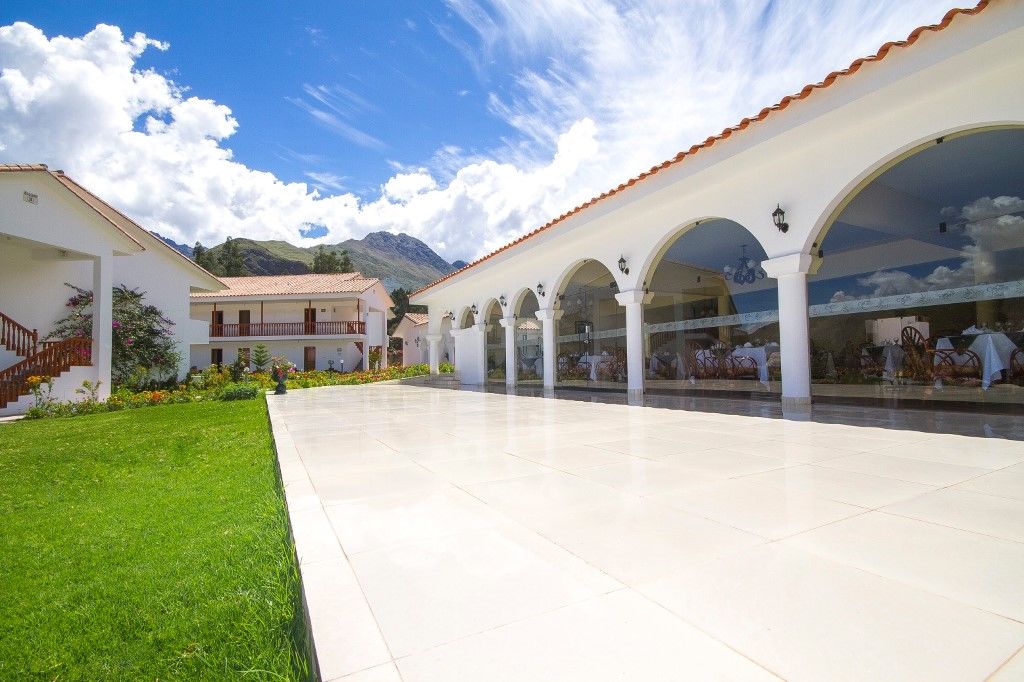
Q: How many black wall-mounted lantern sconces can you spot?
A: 6